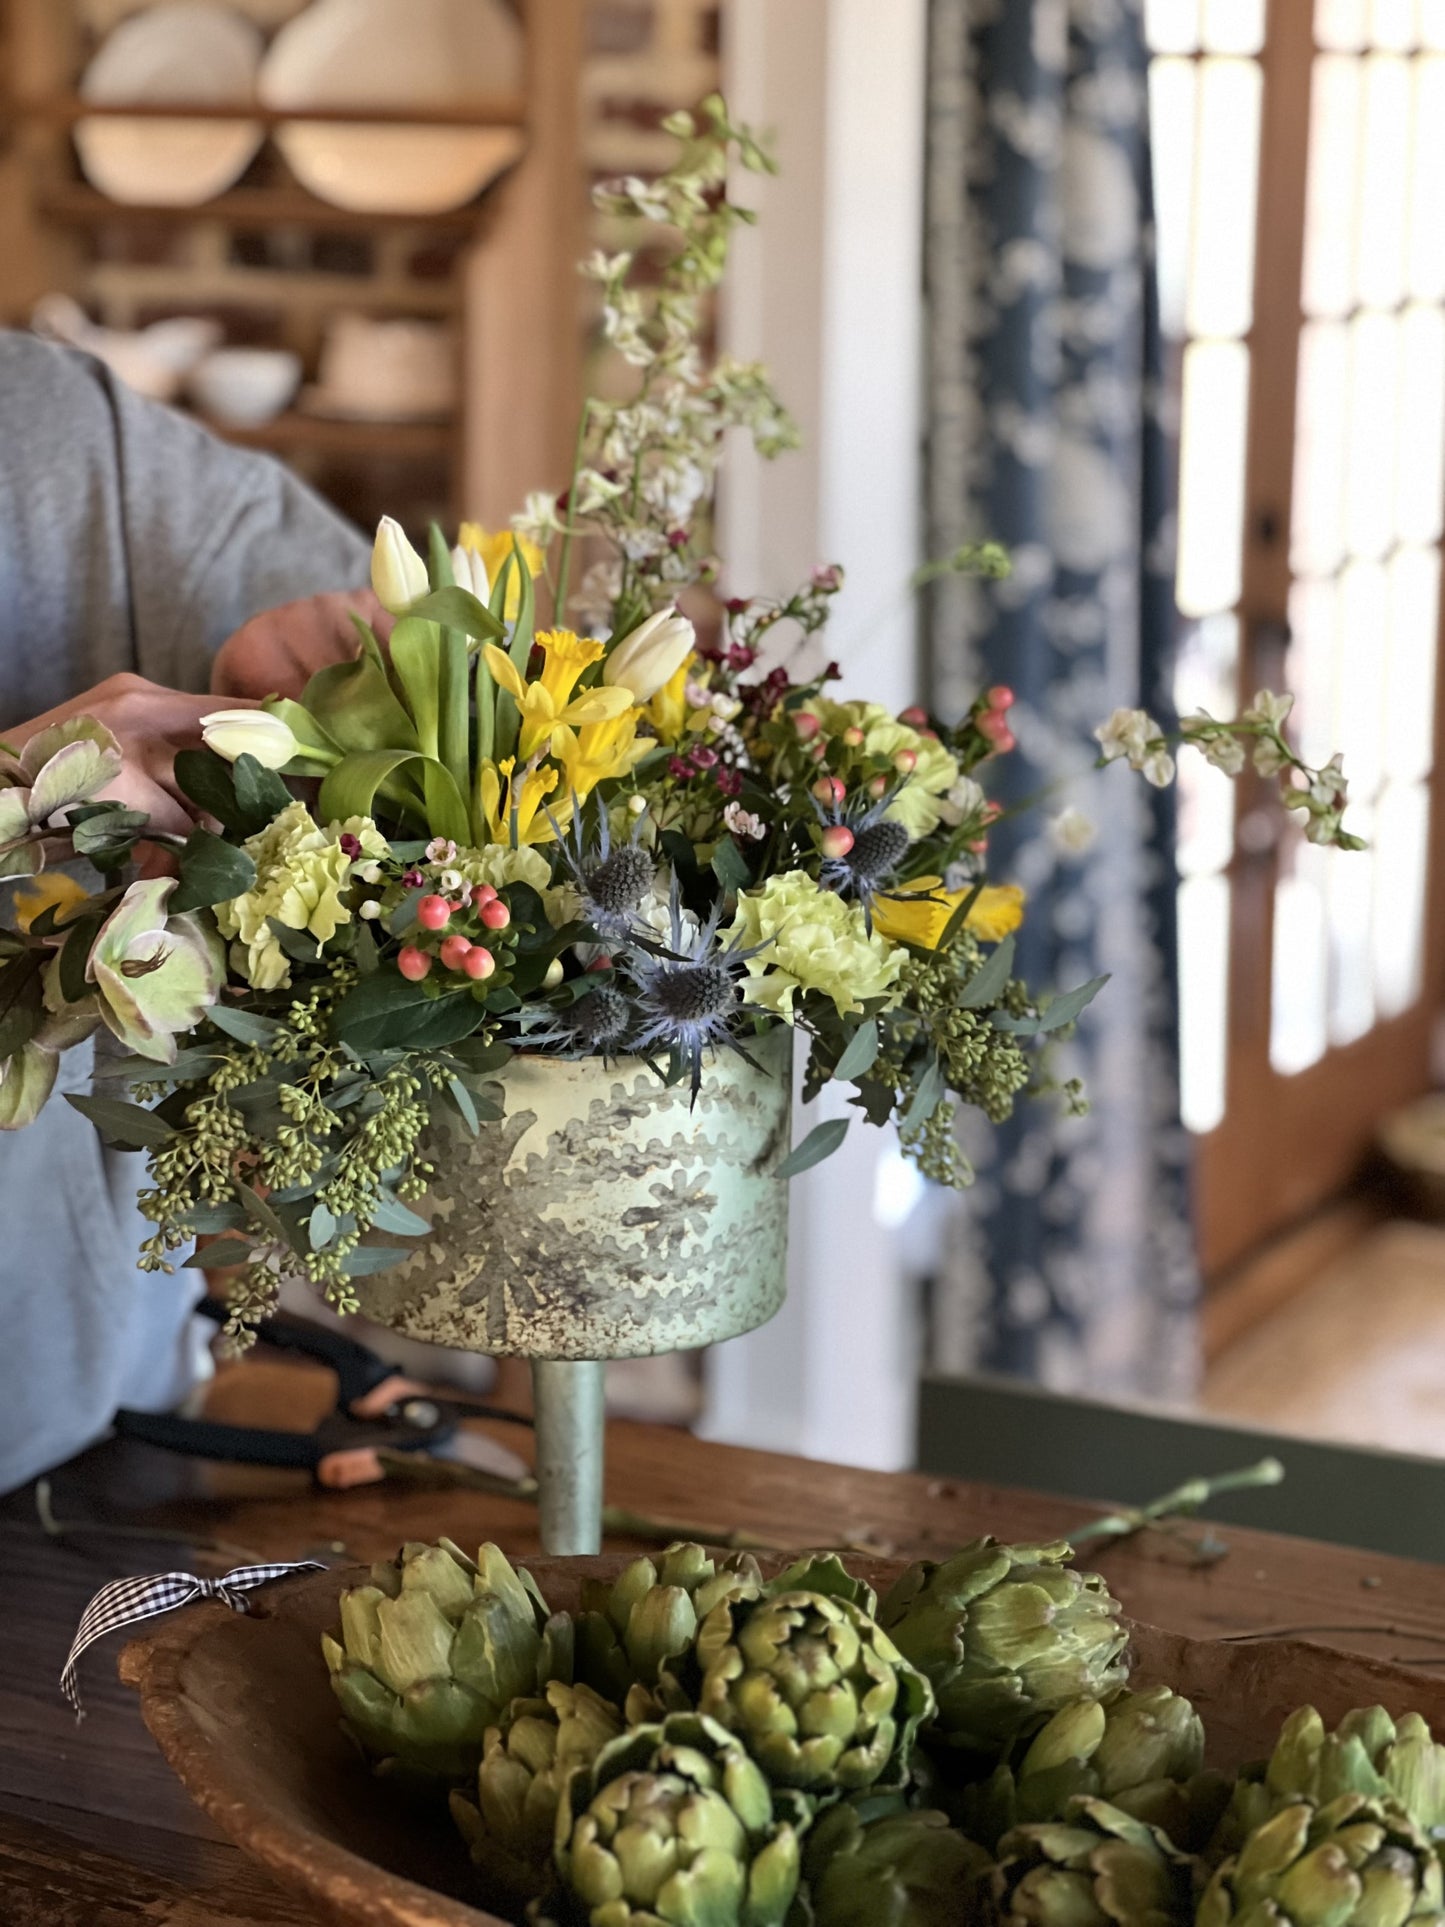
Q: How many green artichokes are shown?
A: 11